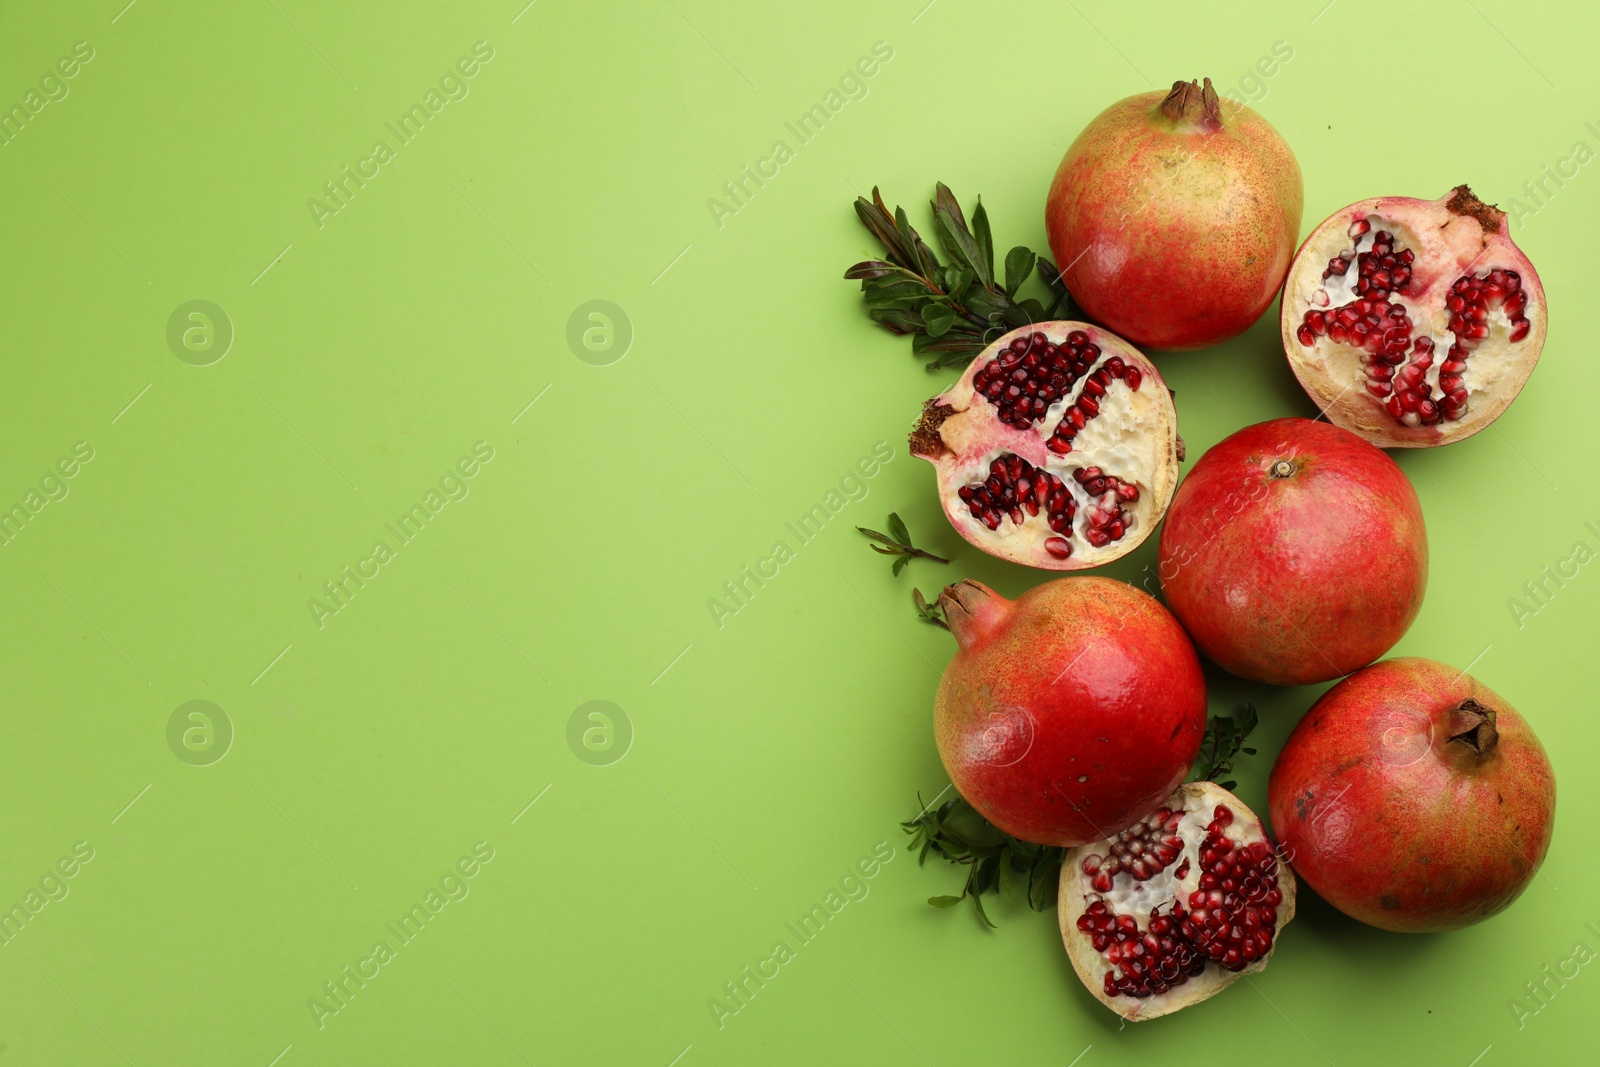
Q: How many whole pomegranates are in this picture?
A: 4